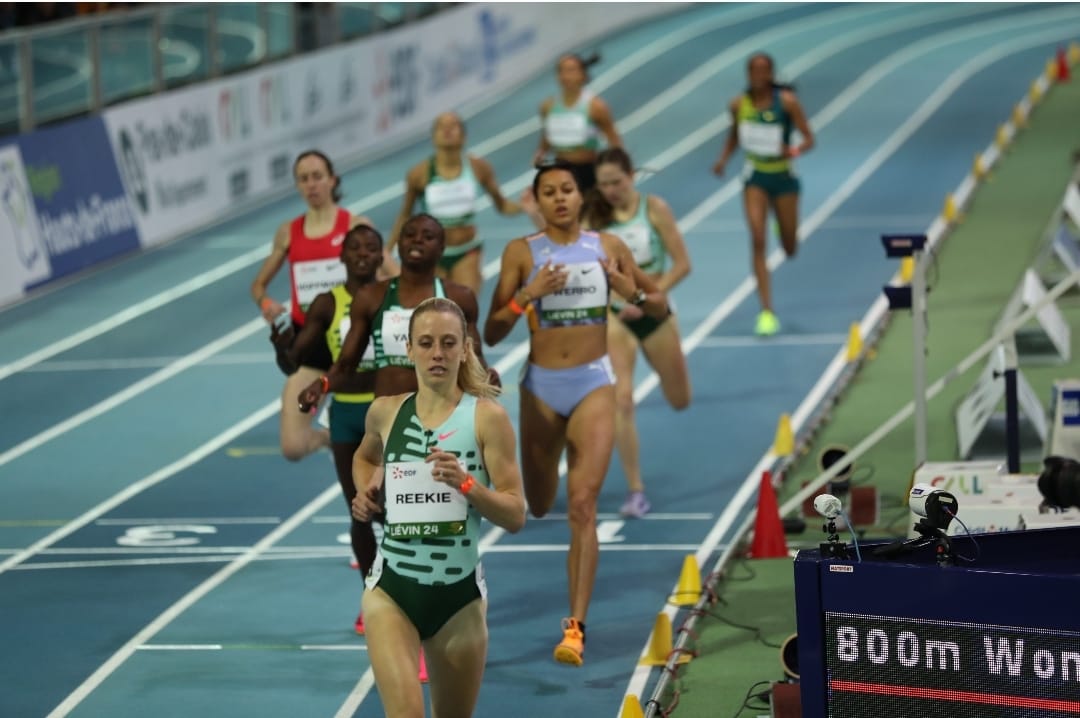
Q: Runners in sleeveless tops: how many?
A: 9